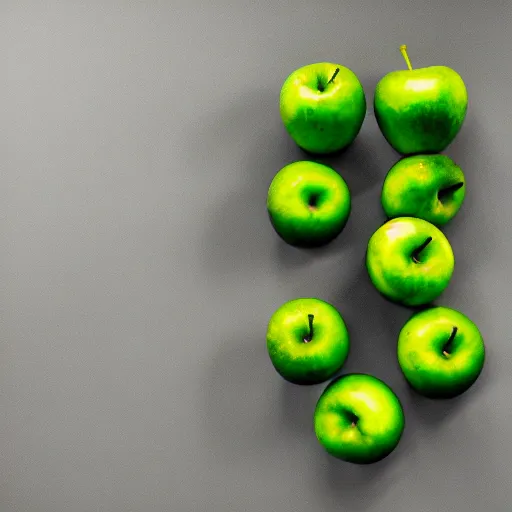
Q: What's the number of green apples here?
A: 8